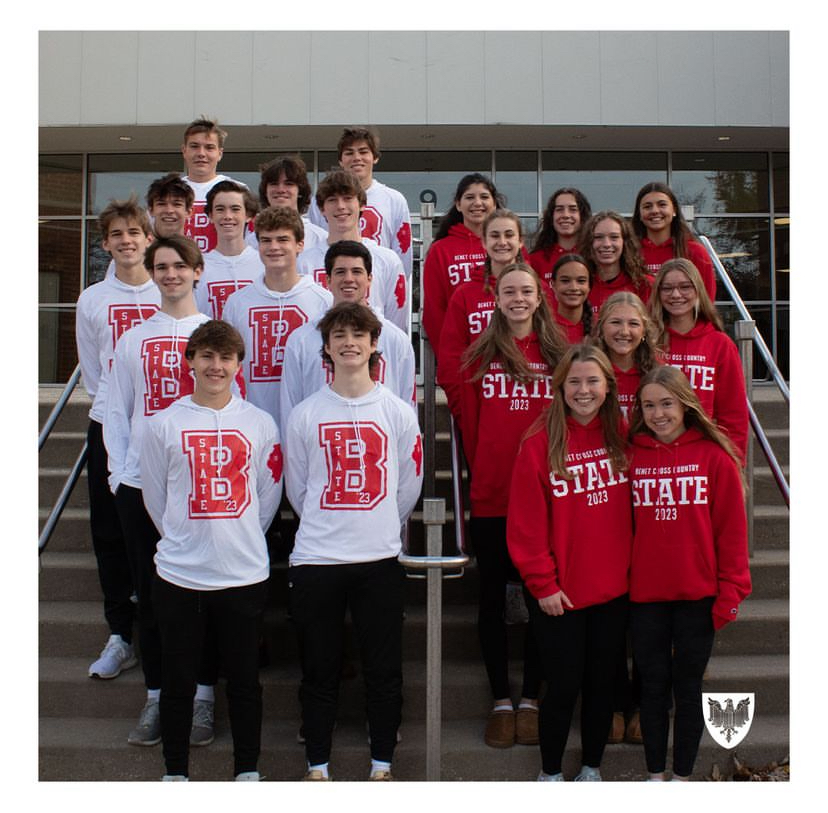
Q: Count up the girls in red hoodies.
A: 11